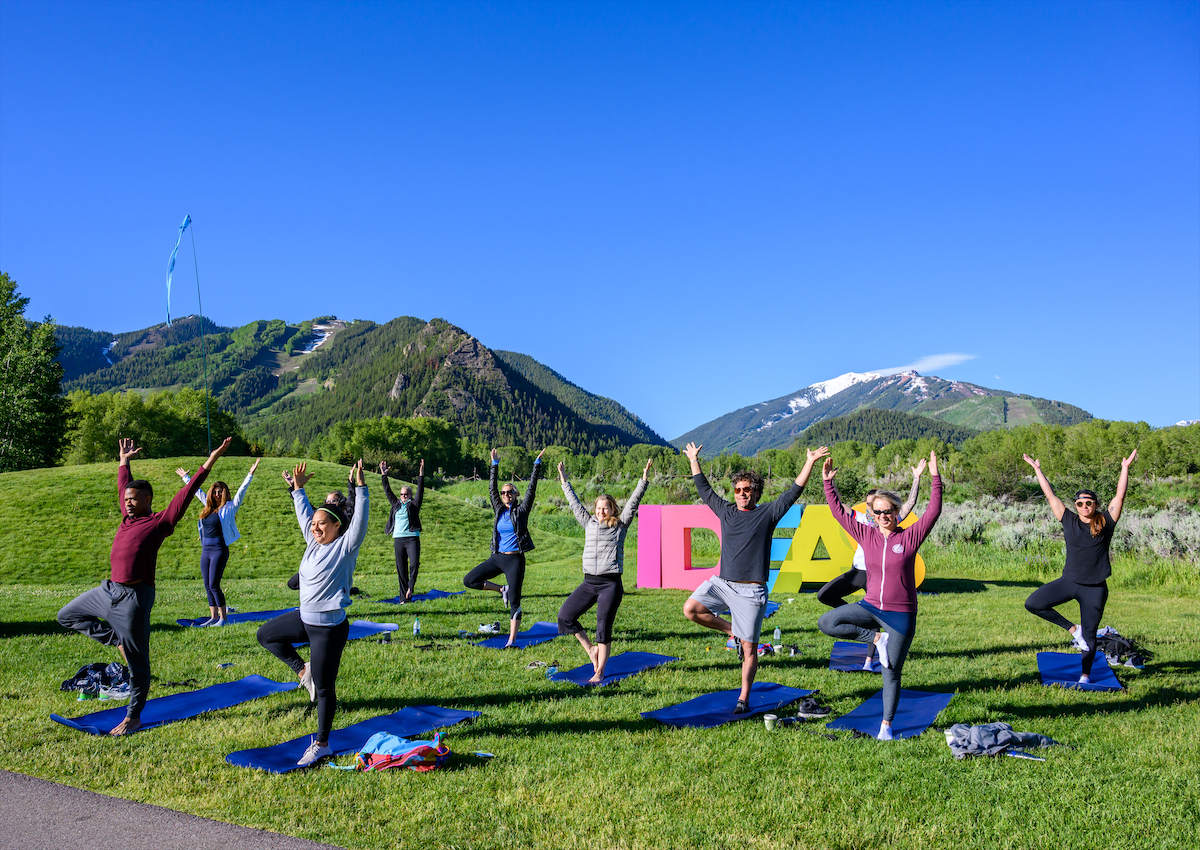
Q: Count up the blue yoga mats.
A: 12